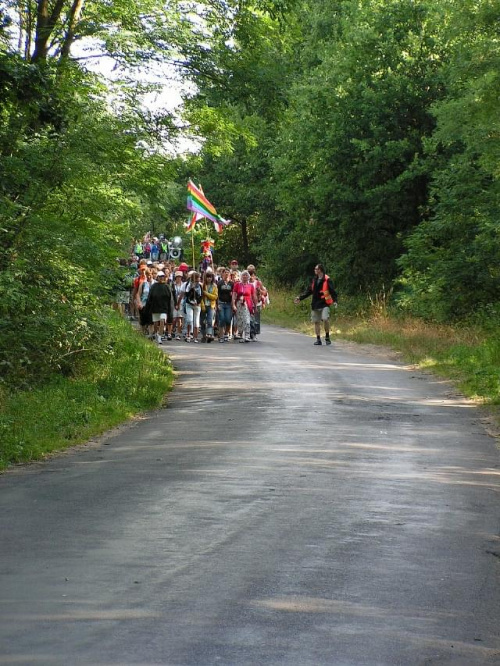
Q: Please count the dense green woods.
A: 2